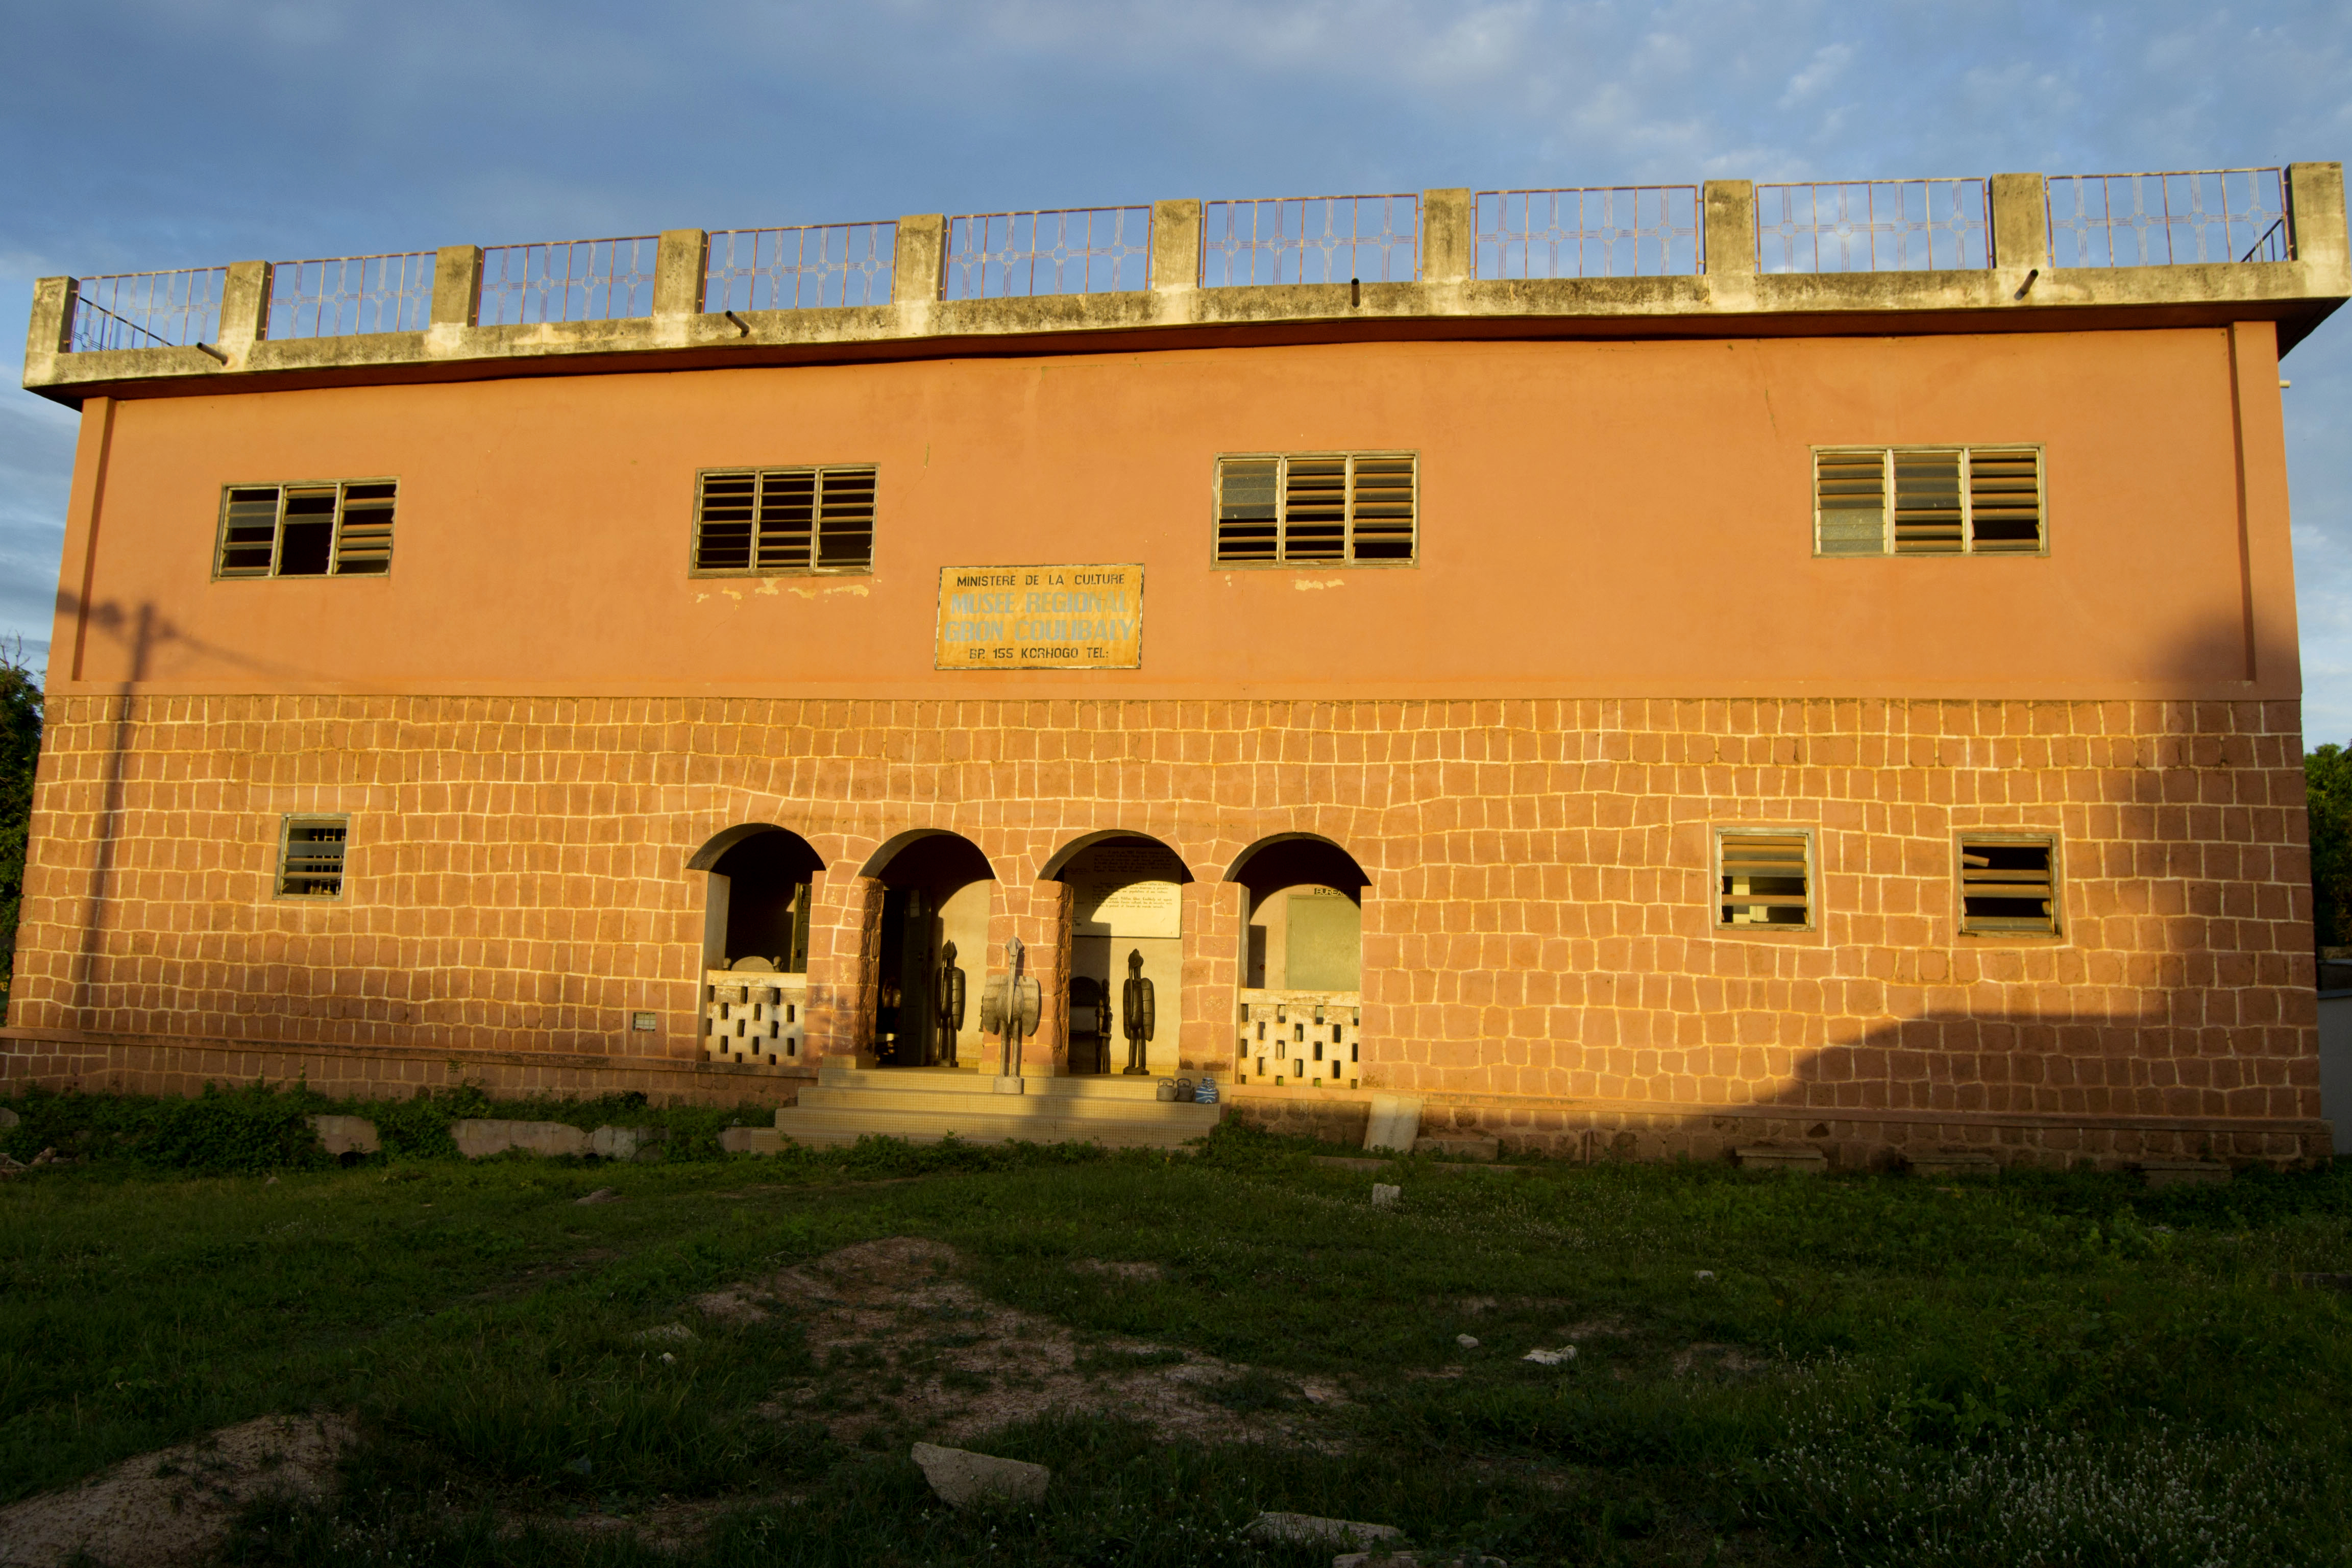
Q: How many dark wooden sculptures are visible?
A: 2